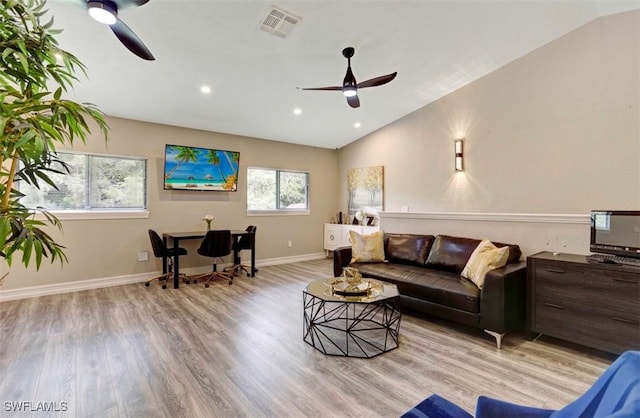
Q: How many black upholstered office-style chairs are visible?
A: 3